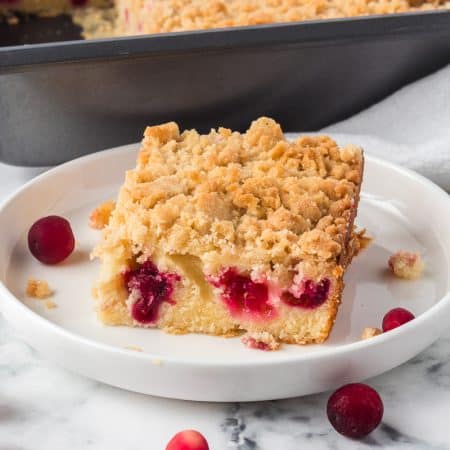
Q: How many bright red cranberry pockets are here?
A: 3